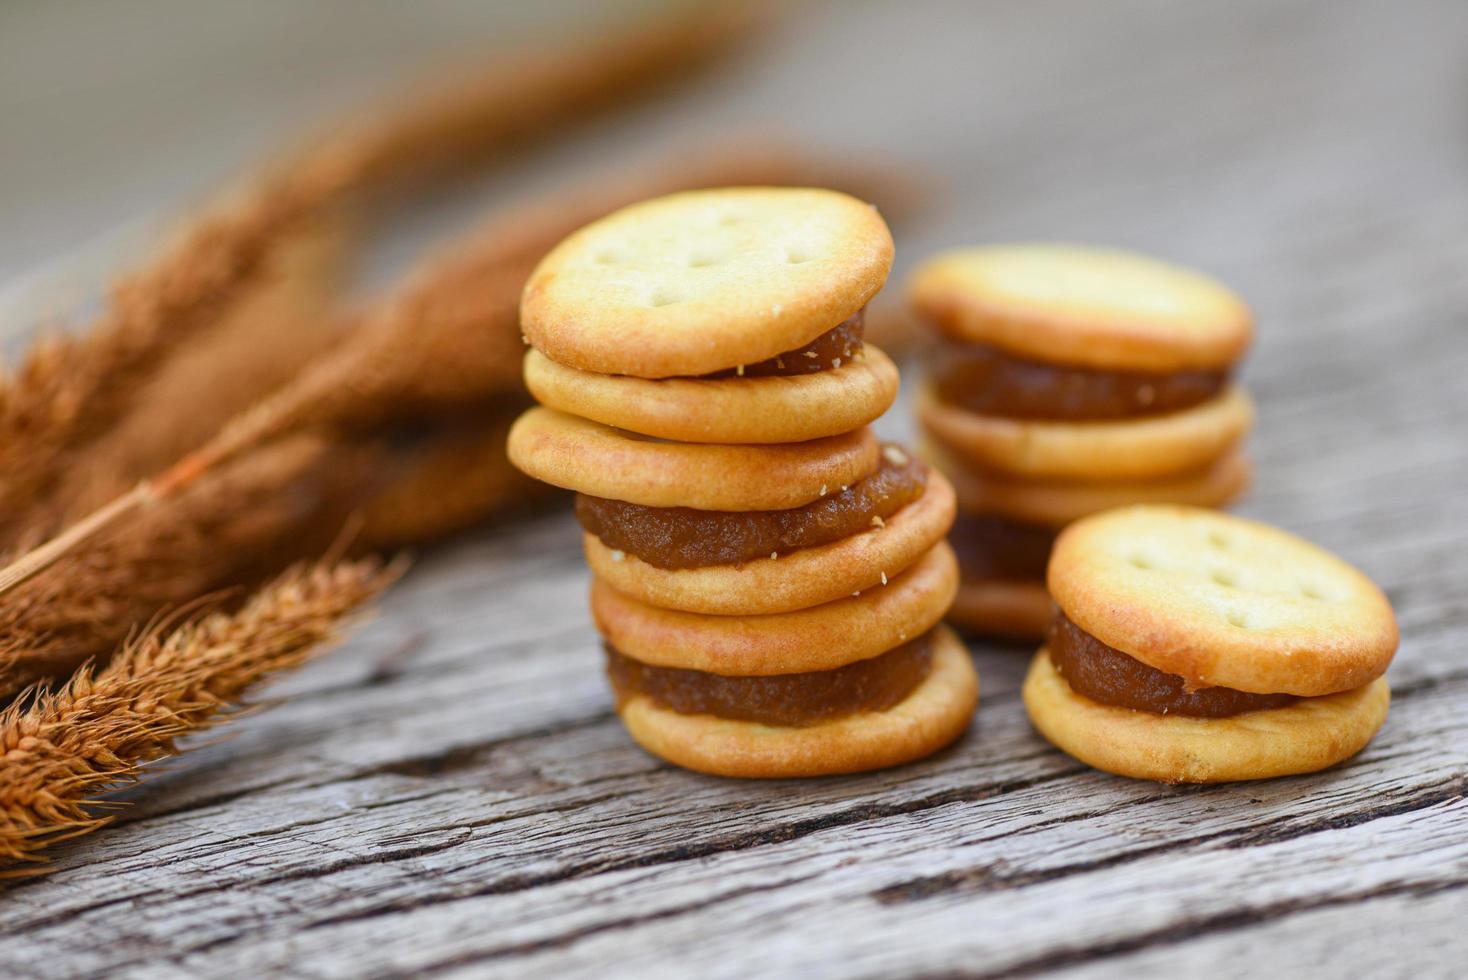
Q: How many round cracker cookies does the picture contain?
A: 12